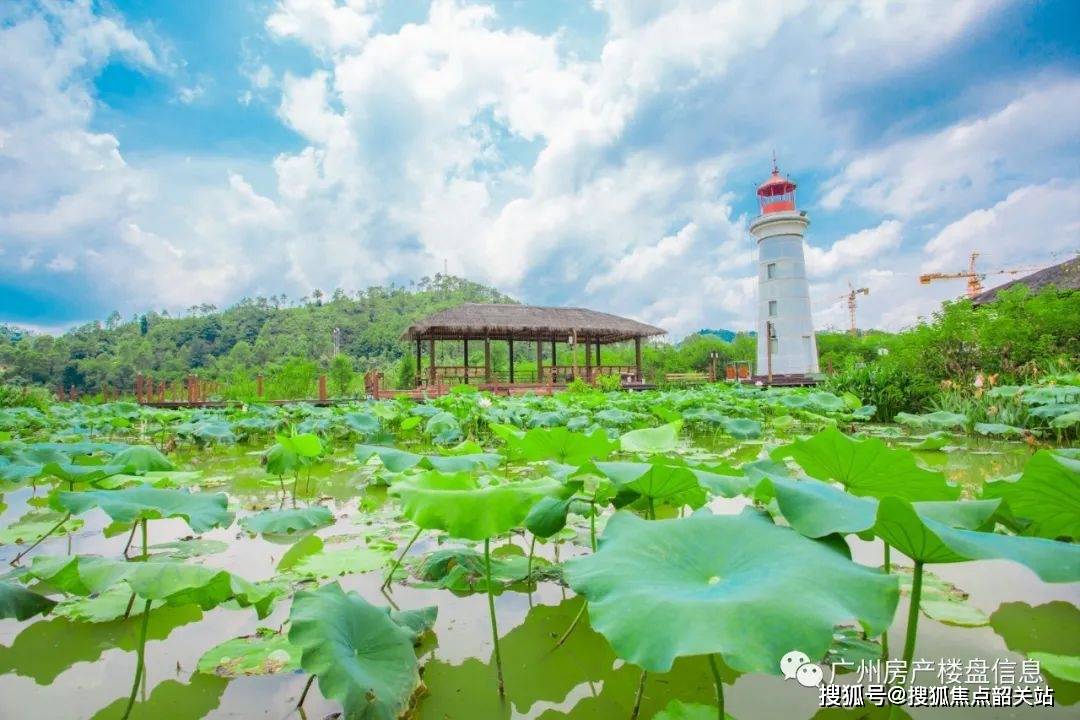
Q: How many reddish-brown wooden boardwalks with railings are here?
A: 1